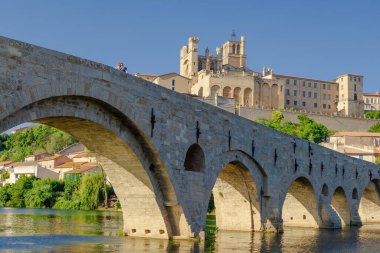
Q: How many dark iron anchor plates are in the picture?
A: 14